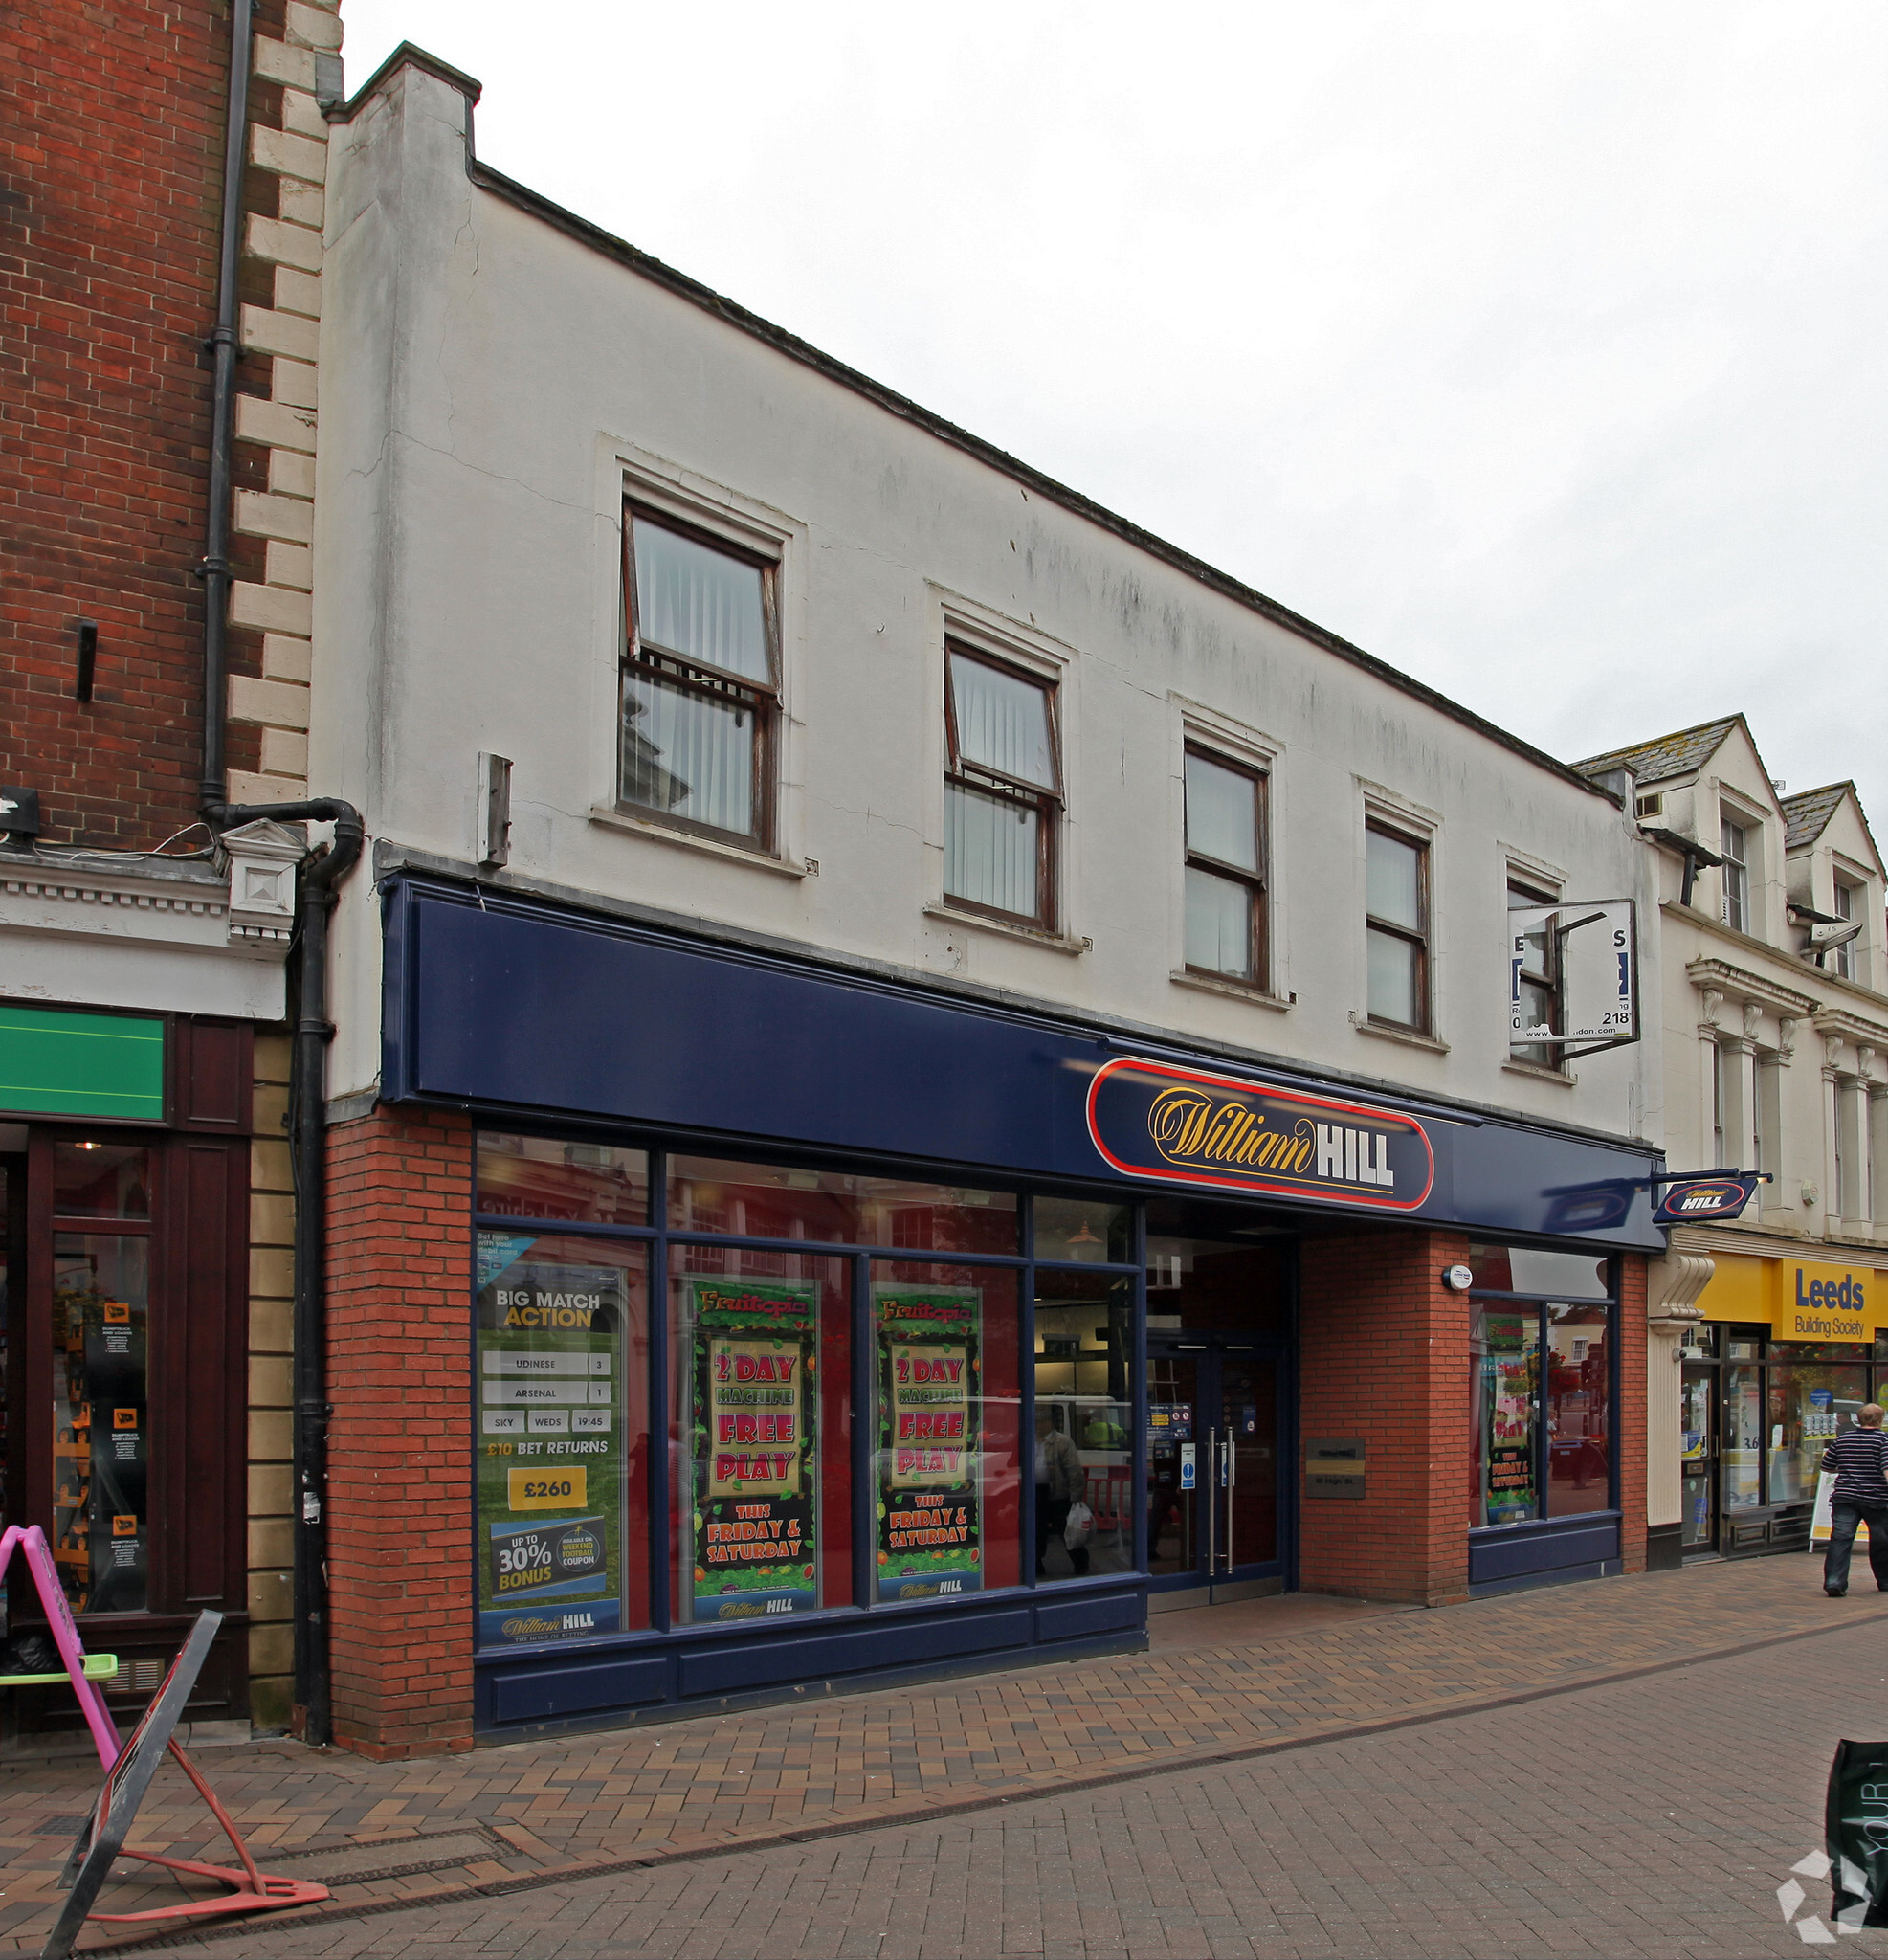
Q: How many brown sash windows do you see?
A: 5